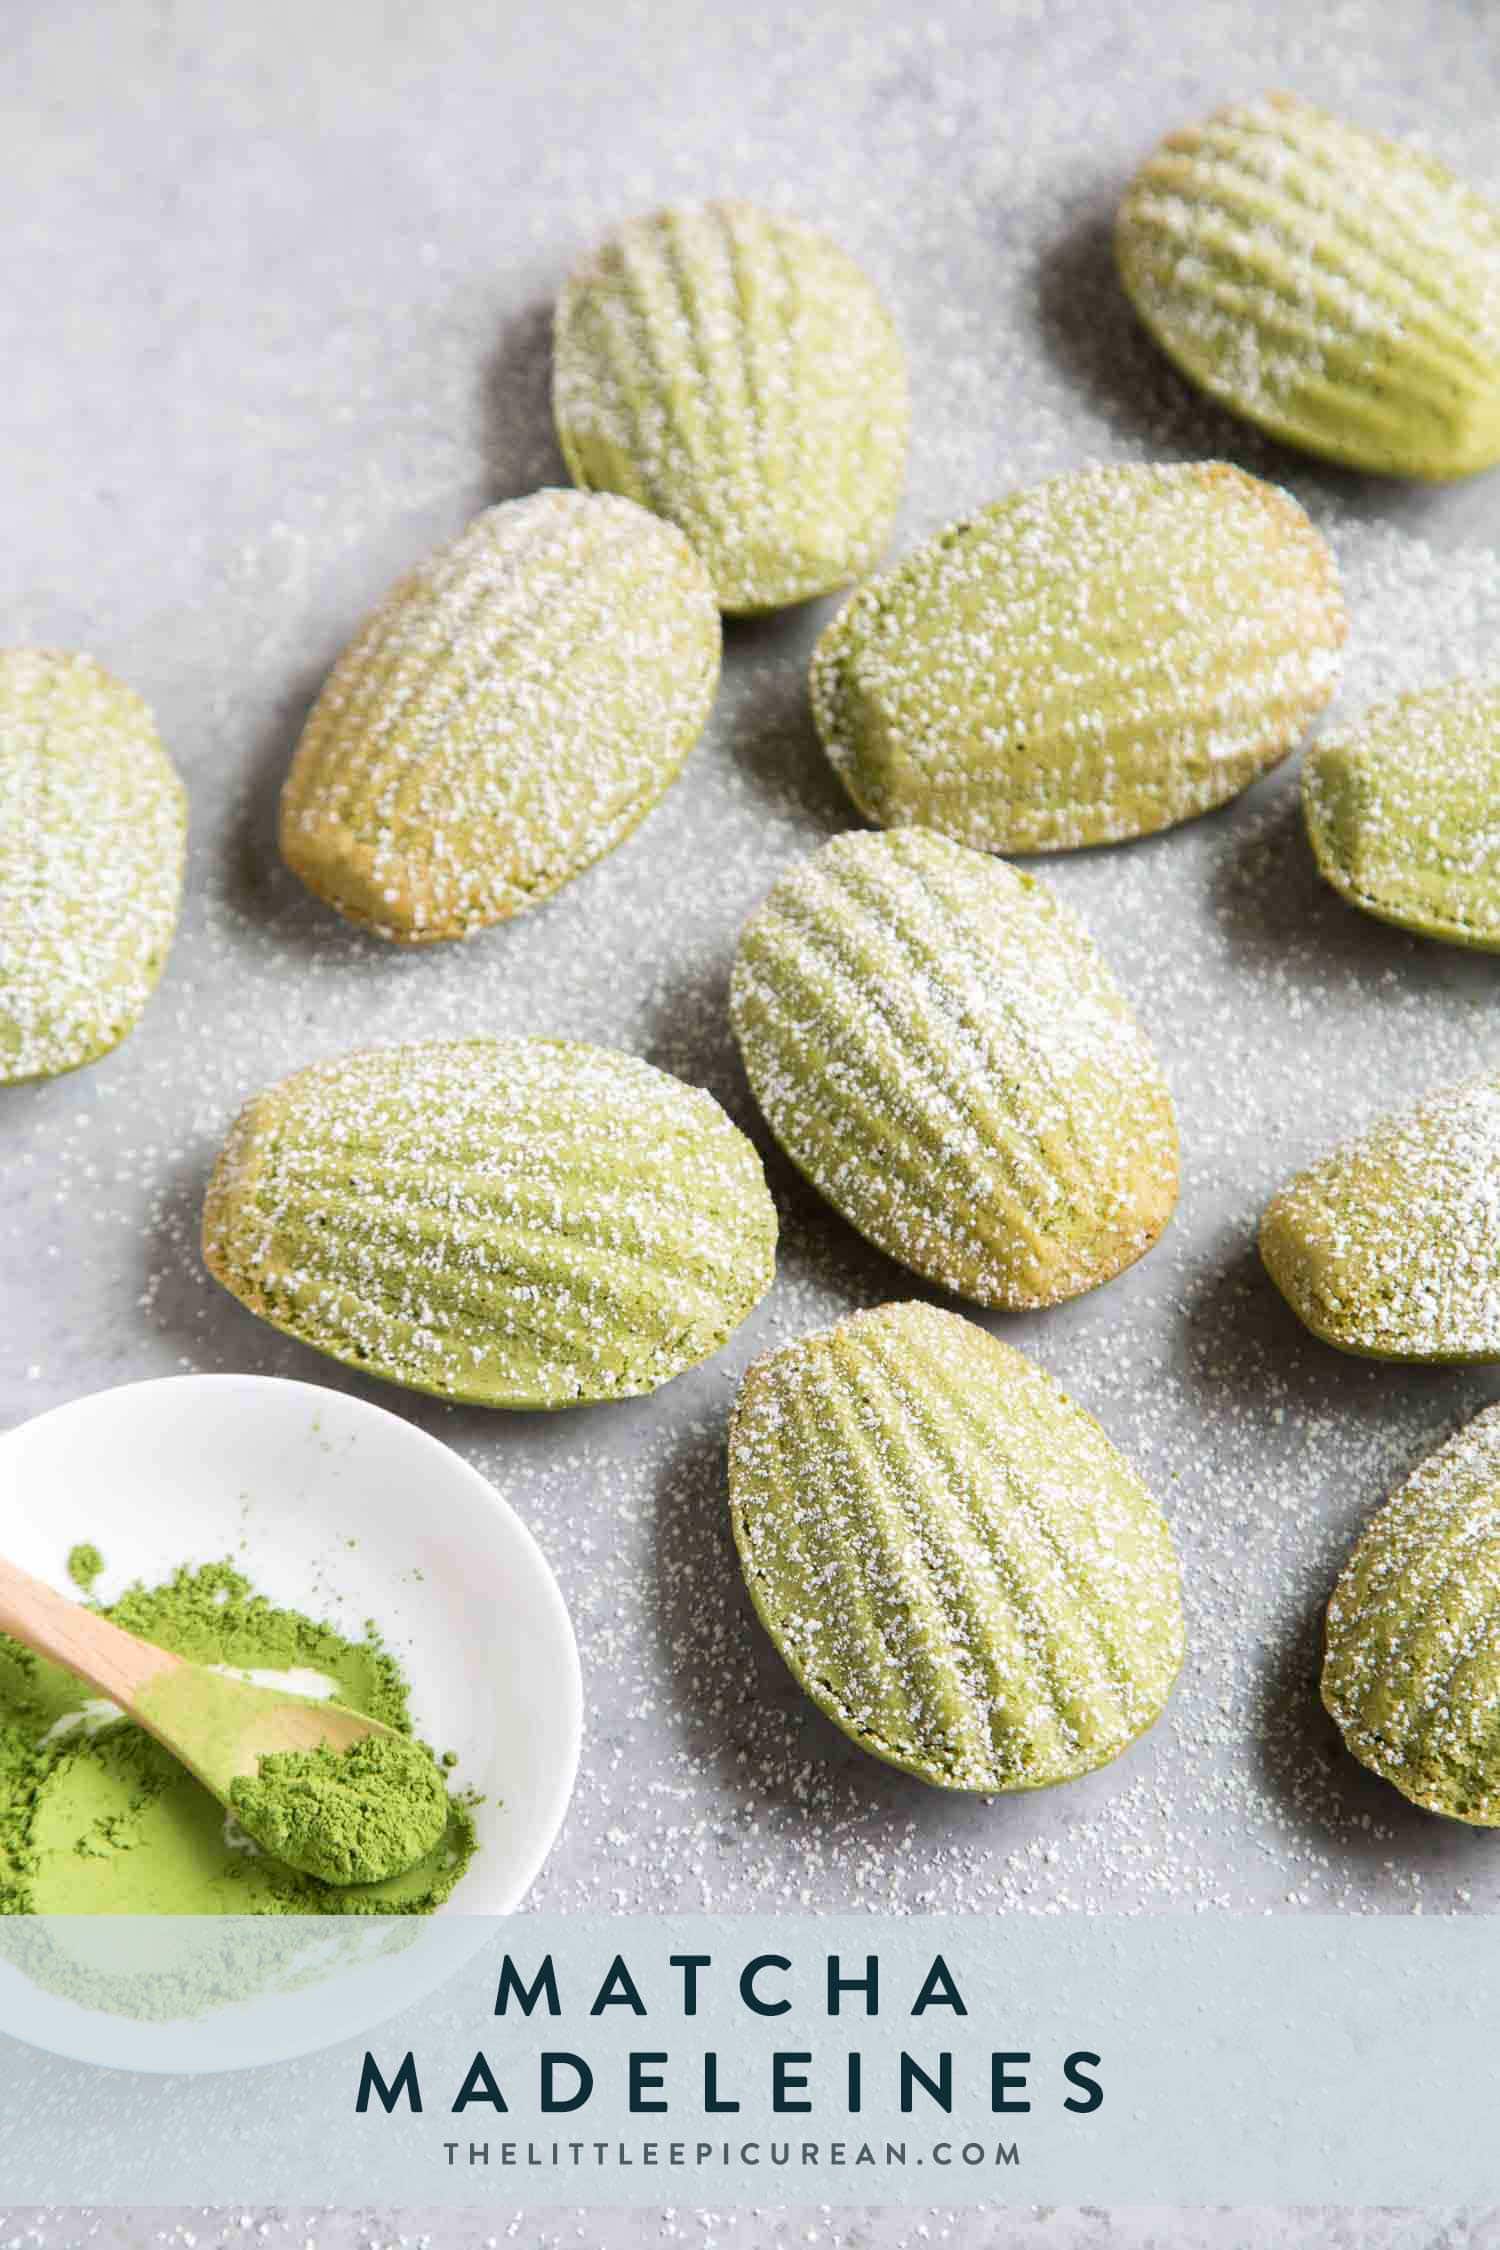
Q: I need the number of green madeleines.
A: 11